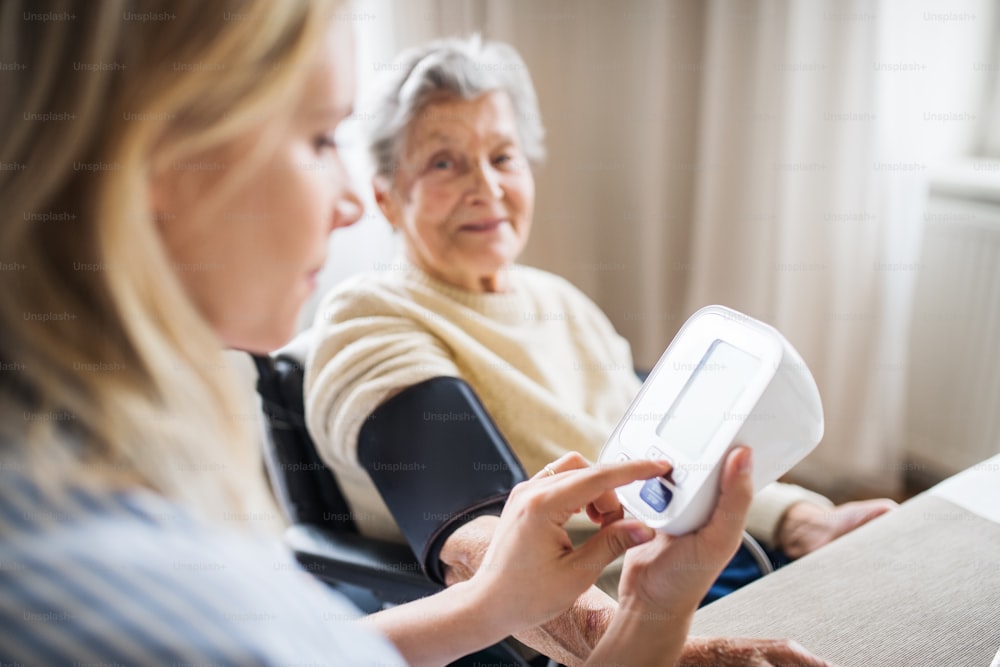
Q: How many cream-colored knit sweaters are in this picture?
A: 1